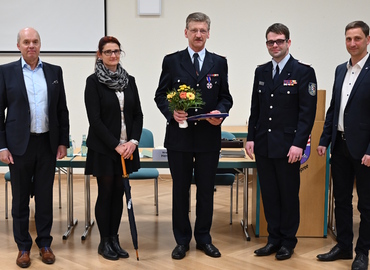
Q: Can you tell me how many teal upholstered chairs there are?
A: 3